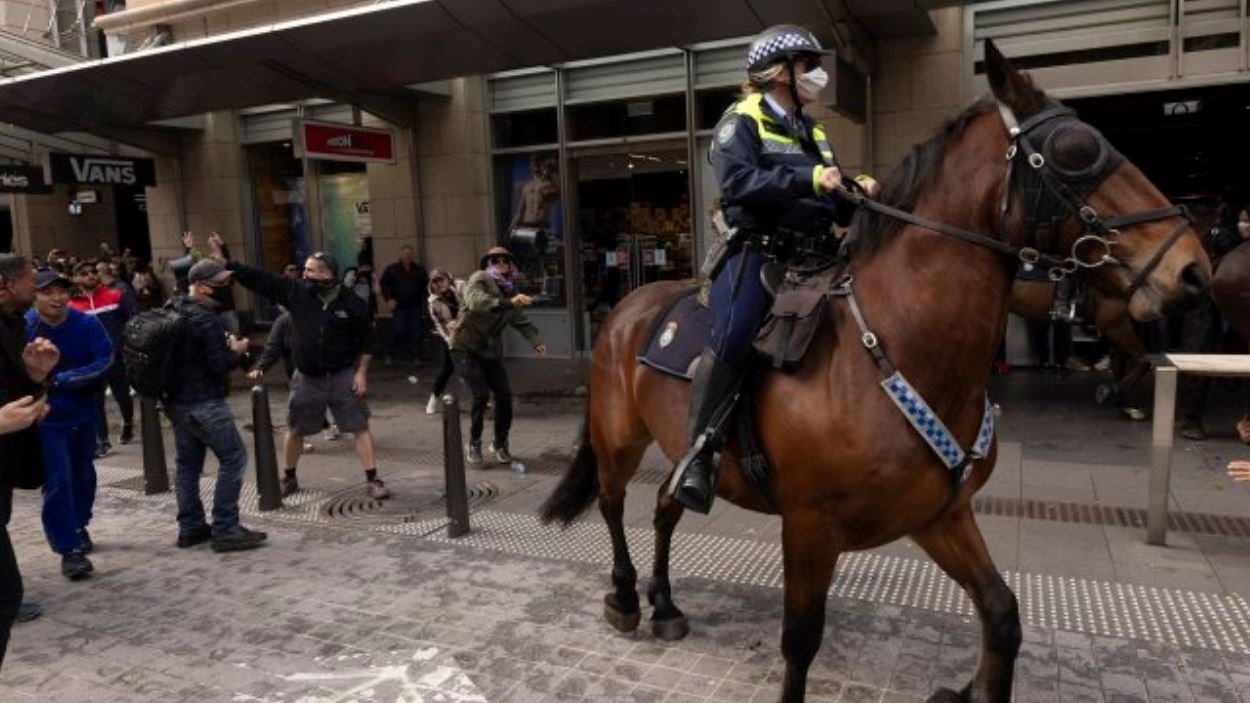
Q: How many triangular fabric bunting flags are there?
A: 0